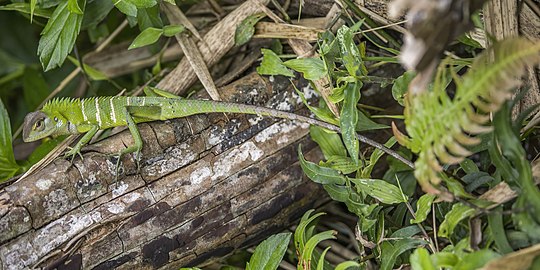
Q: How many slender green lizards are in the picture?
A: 1